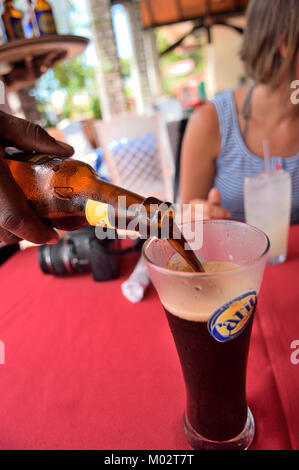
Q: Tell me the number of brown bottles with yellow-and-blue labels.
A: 2